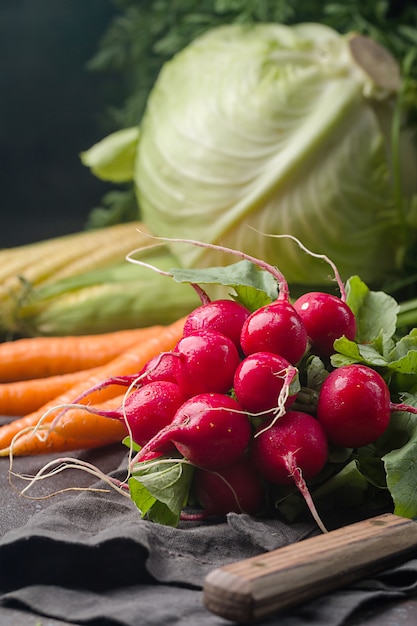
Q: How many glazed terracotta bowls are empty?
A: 0